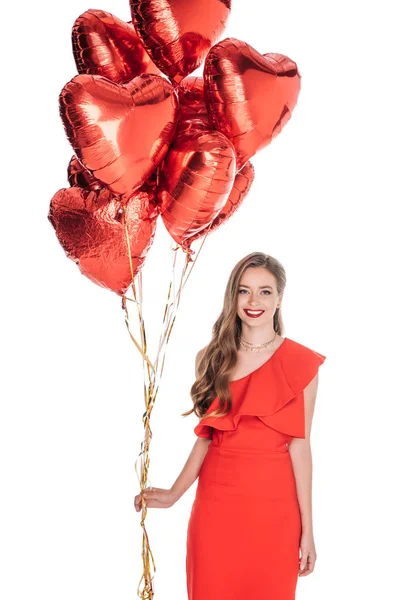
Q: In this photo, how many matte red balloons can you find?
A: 0